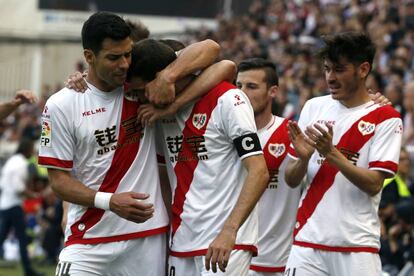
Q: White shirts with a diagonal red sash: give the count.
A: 4